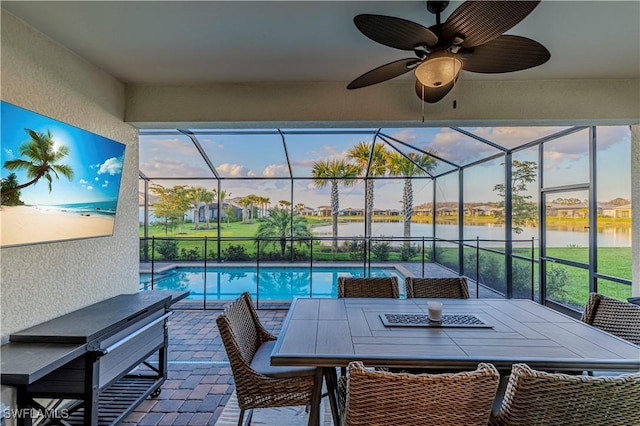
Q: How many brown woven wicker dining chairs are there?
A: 6